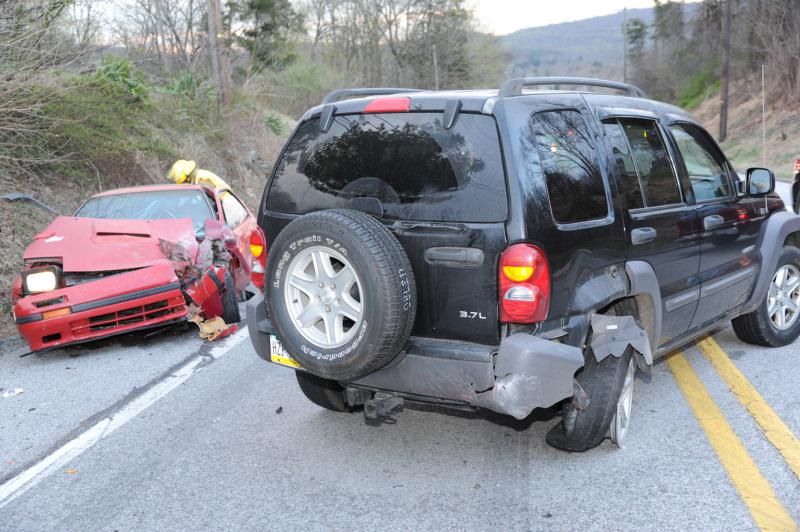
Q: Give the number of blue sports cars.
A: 0